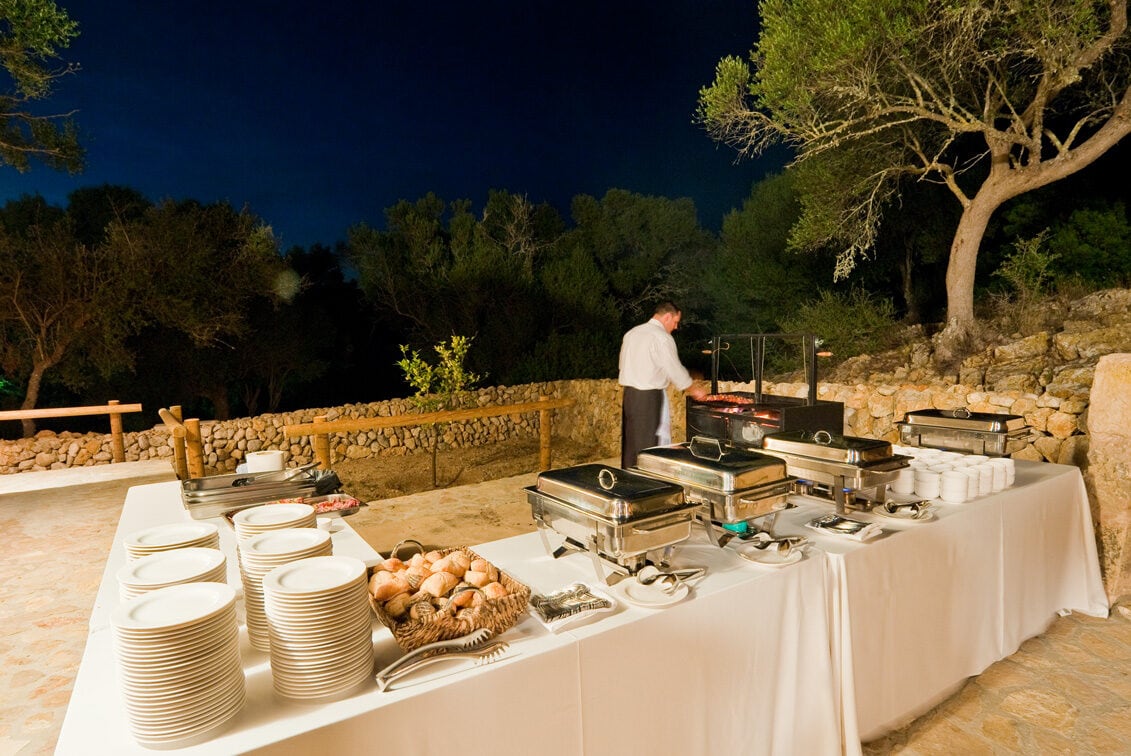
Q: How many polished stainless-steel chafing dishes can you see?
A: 4